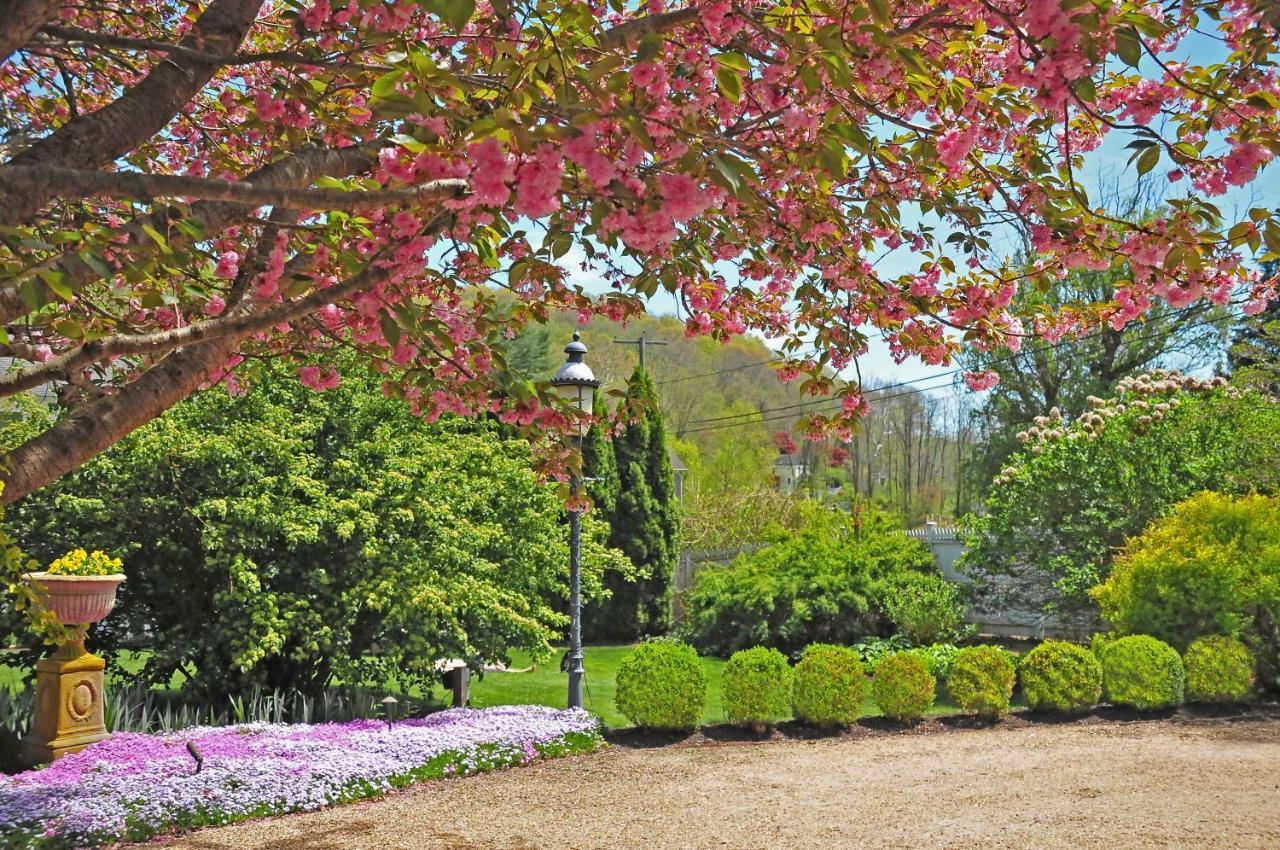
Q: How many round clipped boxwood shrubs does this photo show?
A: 8